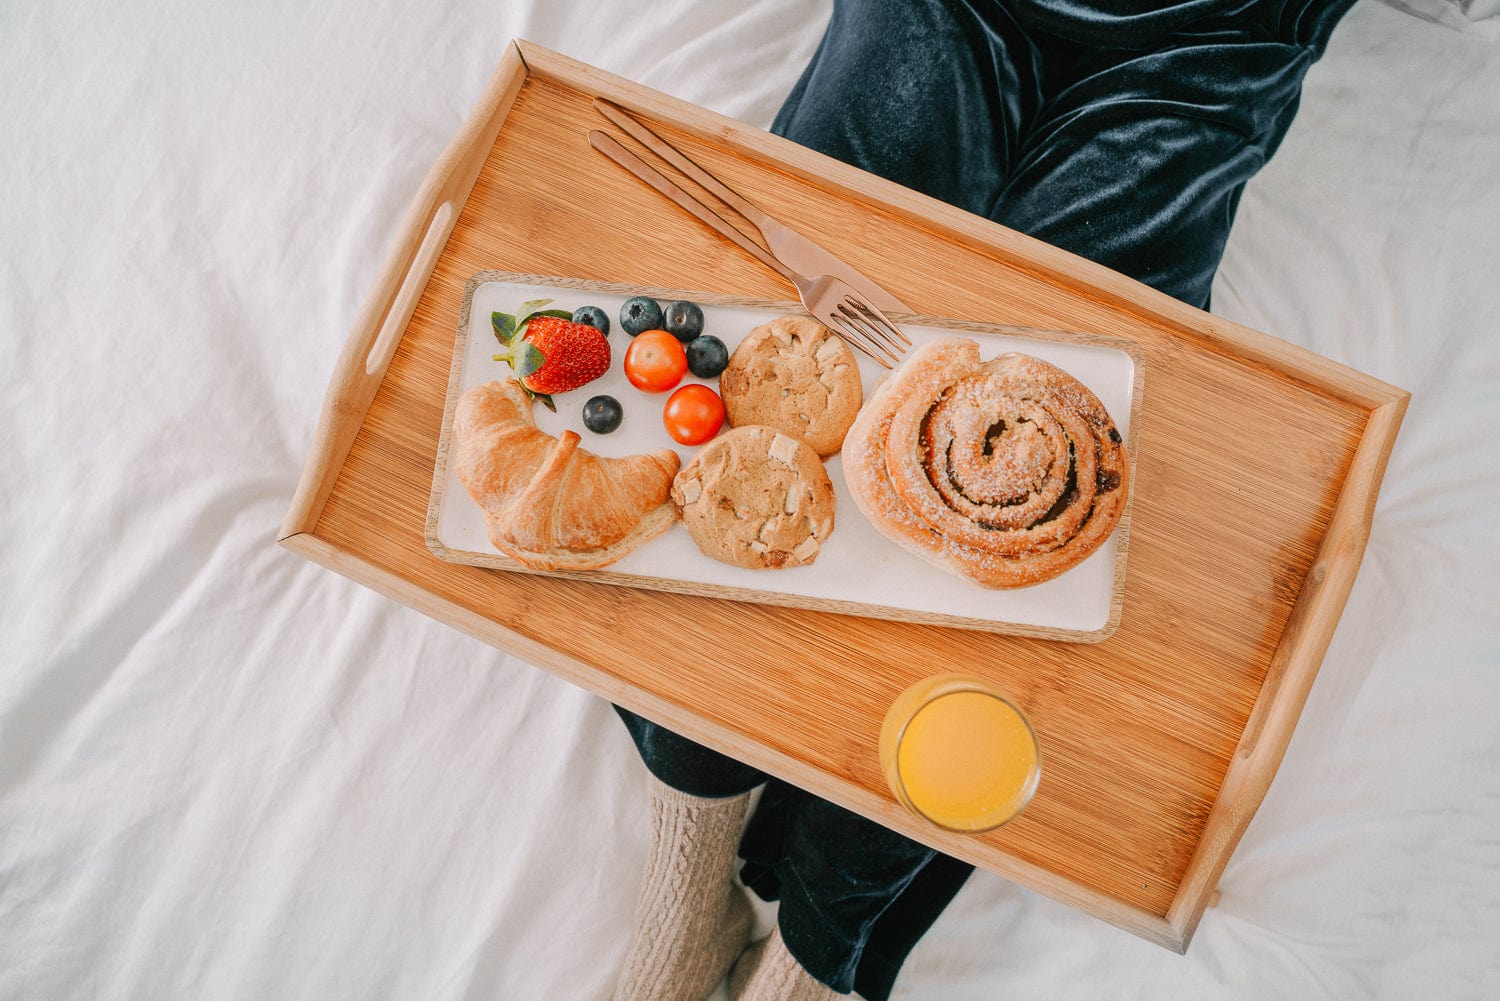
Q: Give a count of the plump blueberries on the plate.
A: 5